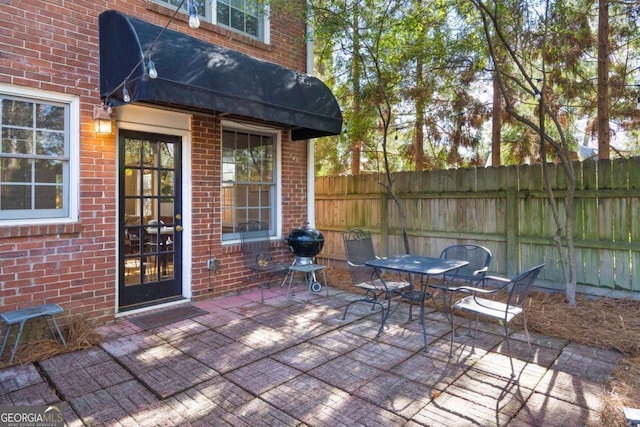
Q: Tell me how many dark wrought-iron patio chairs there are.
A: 4